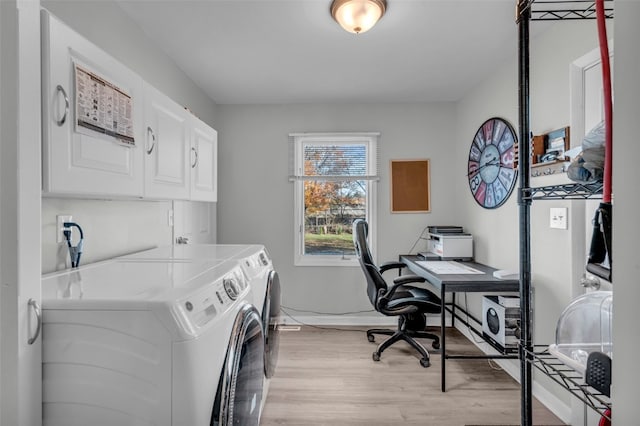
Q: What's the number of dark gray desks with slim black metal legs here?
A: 1